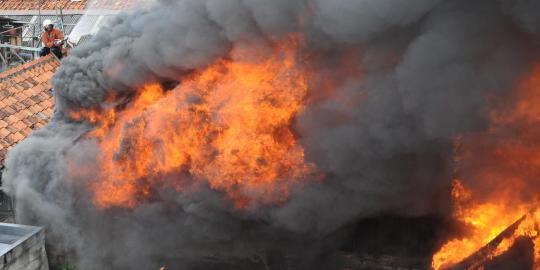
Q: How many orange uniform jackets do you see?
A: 1